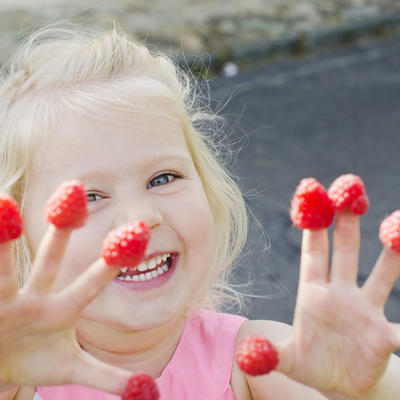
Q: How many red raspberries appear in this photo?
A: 8